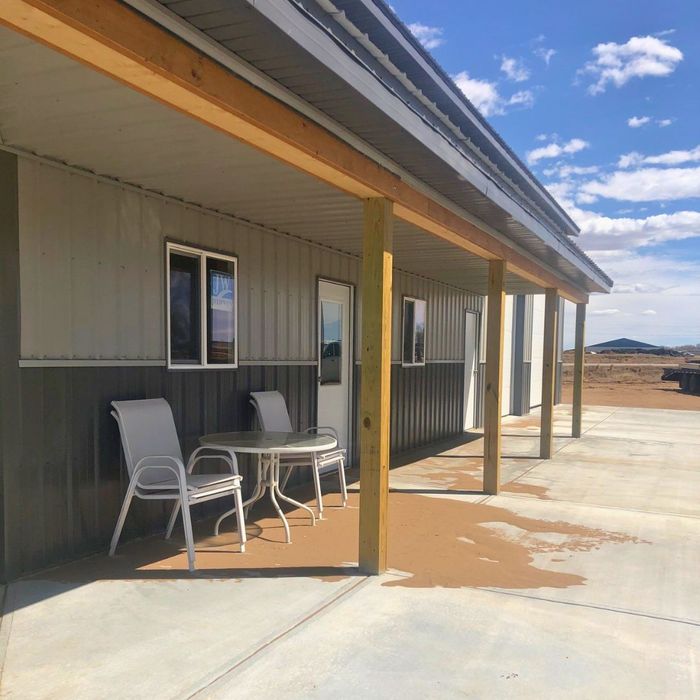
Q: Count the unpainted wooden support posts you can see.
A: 4